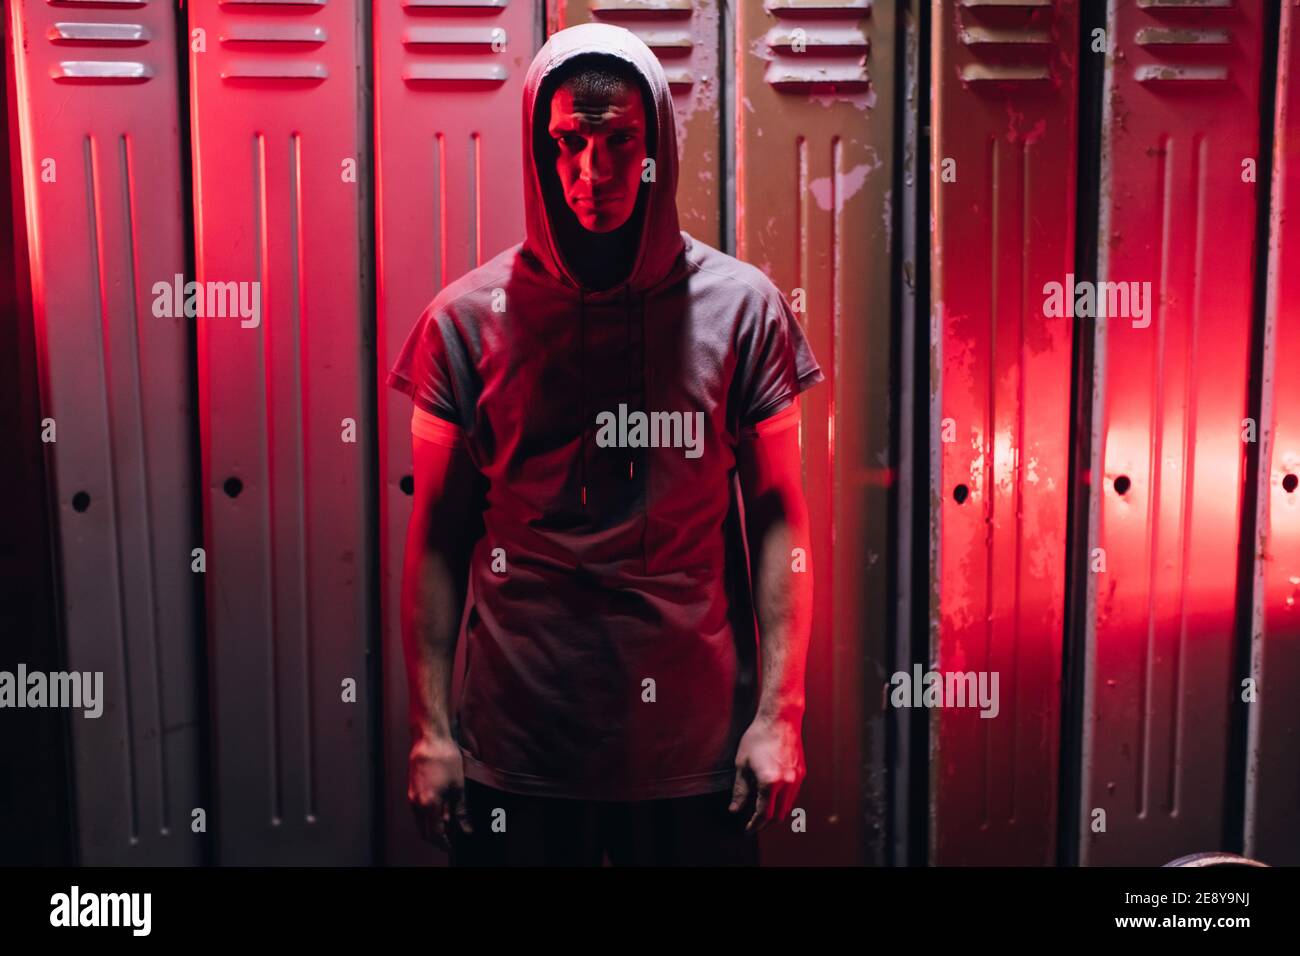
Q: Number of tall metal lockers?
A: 8